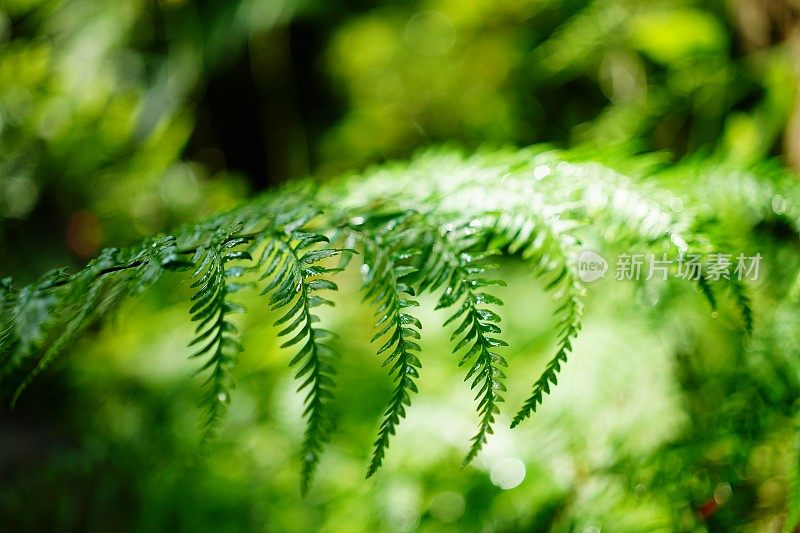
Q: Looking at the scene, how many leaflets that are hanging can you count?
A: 5